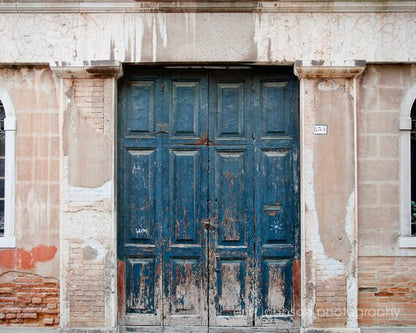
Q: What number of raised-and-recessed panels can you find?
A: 12